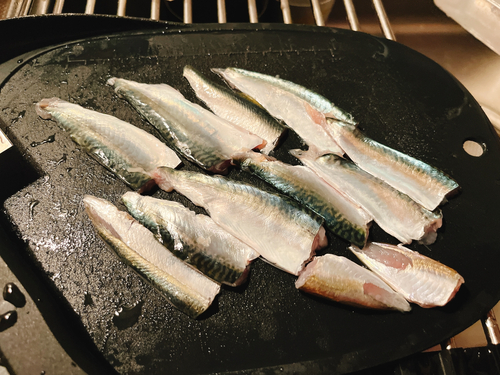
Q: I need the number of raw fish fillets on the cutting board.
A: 12